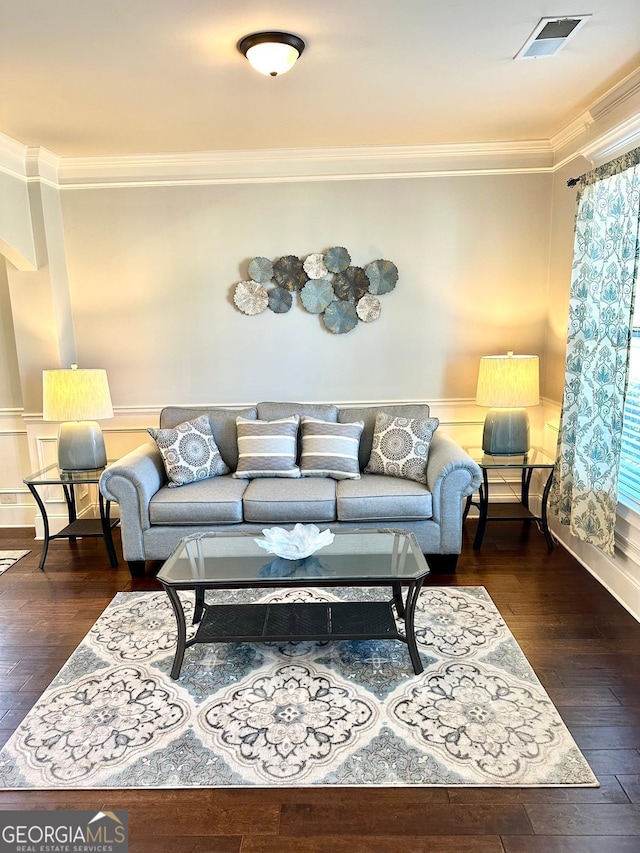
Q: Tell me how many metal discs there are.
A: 11